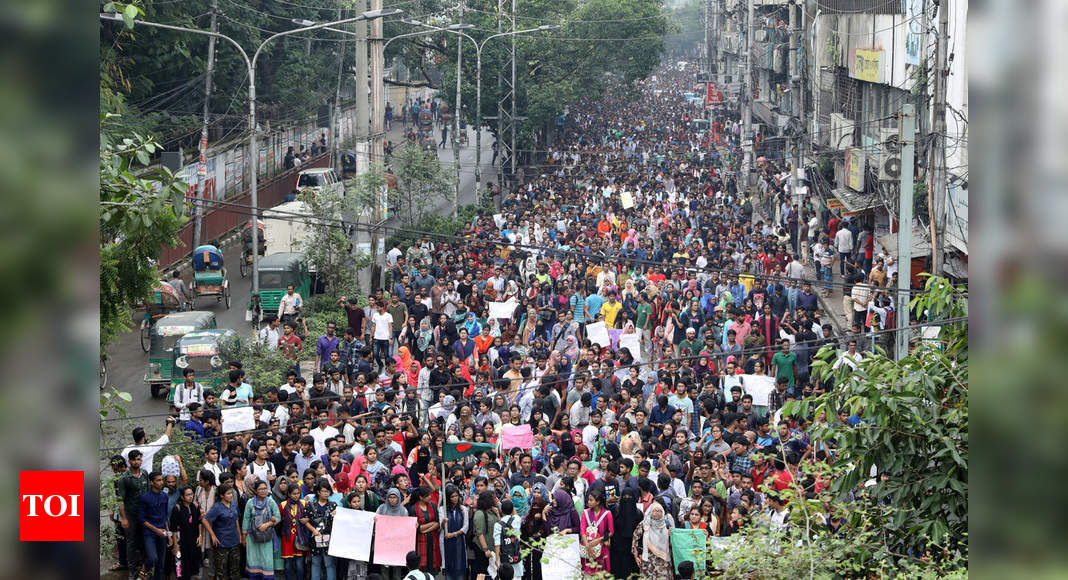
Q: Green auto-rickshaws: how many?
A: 3